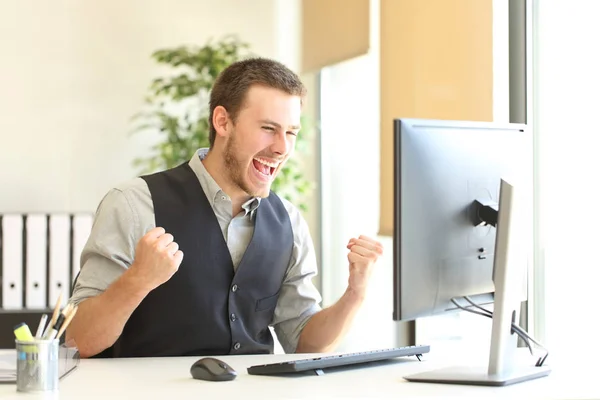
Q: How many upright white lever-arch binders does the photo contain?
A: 4